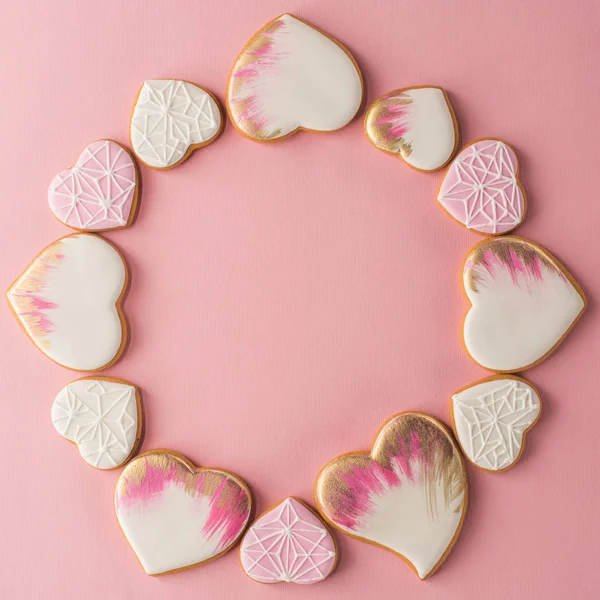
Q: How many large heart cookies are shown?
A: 5